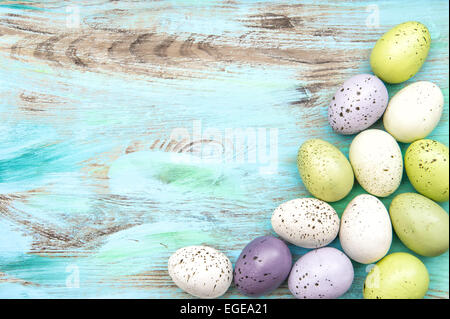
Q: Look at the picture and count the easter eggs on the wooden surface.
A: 13